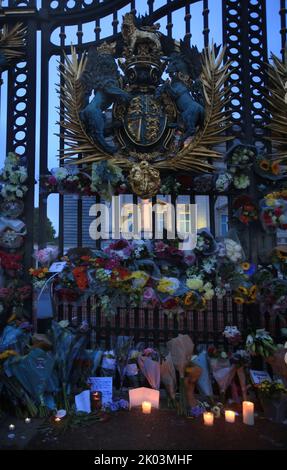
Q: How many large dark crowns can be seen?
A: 1